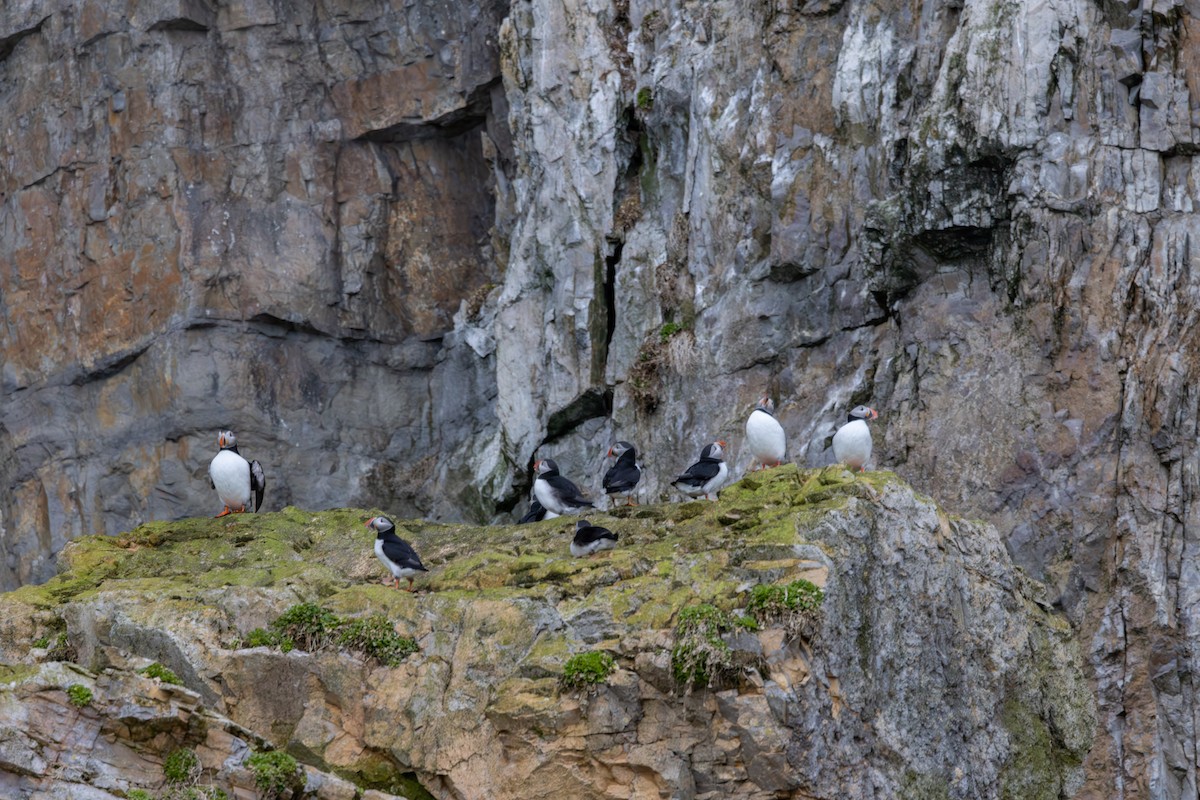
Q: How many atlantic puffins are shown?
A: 9